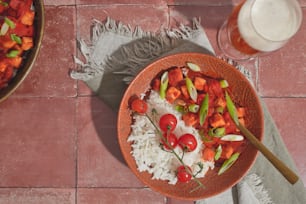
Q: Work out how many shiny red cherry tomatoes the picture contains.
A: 5